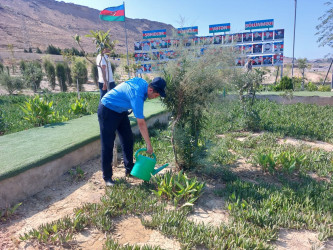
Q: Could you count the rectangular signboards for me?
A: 4